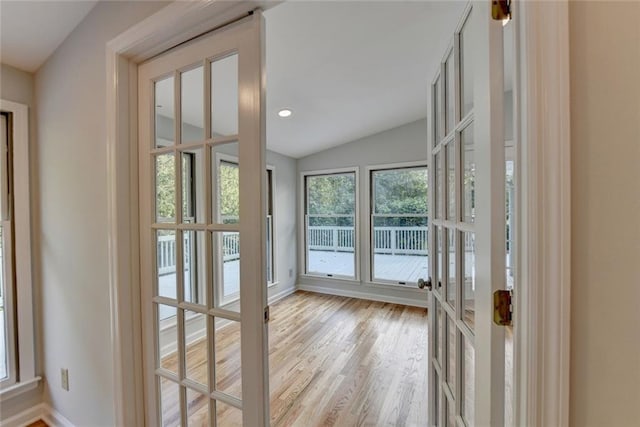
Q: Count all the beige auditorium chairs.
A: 0